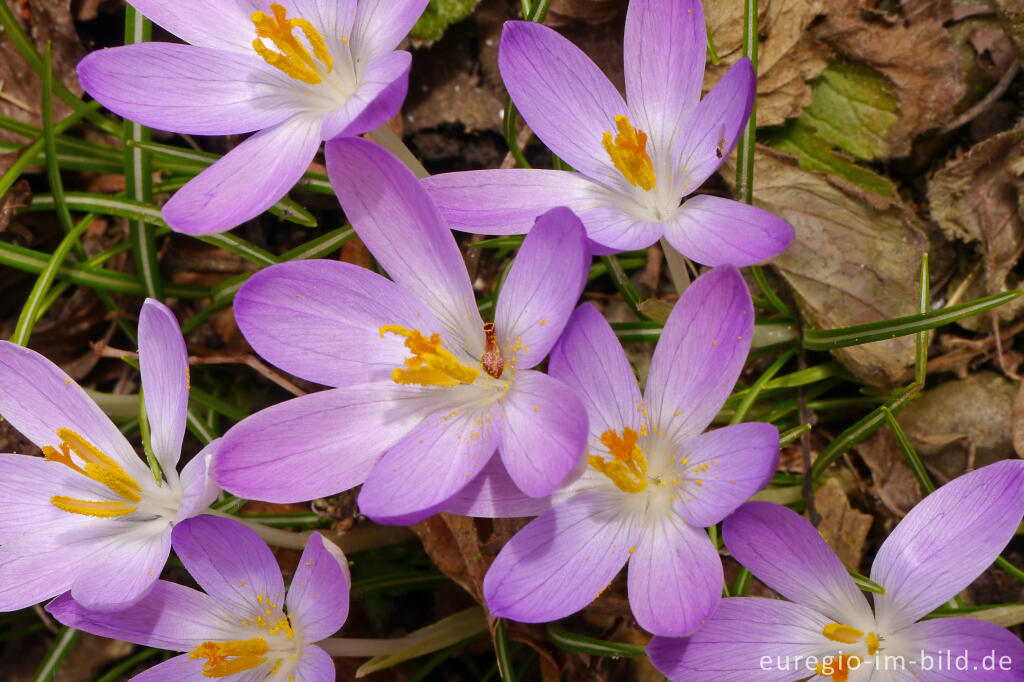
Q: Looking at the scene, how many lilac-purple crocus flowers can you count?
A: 7